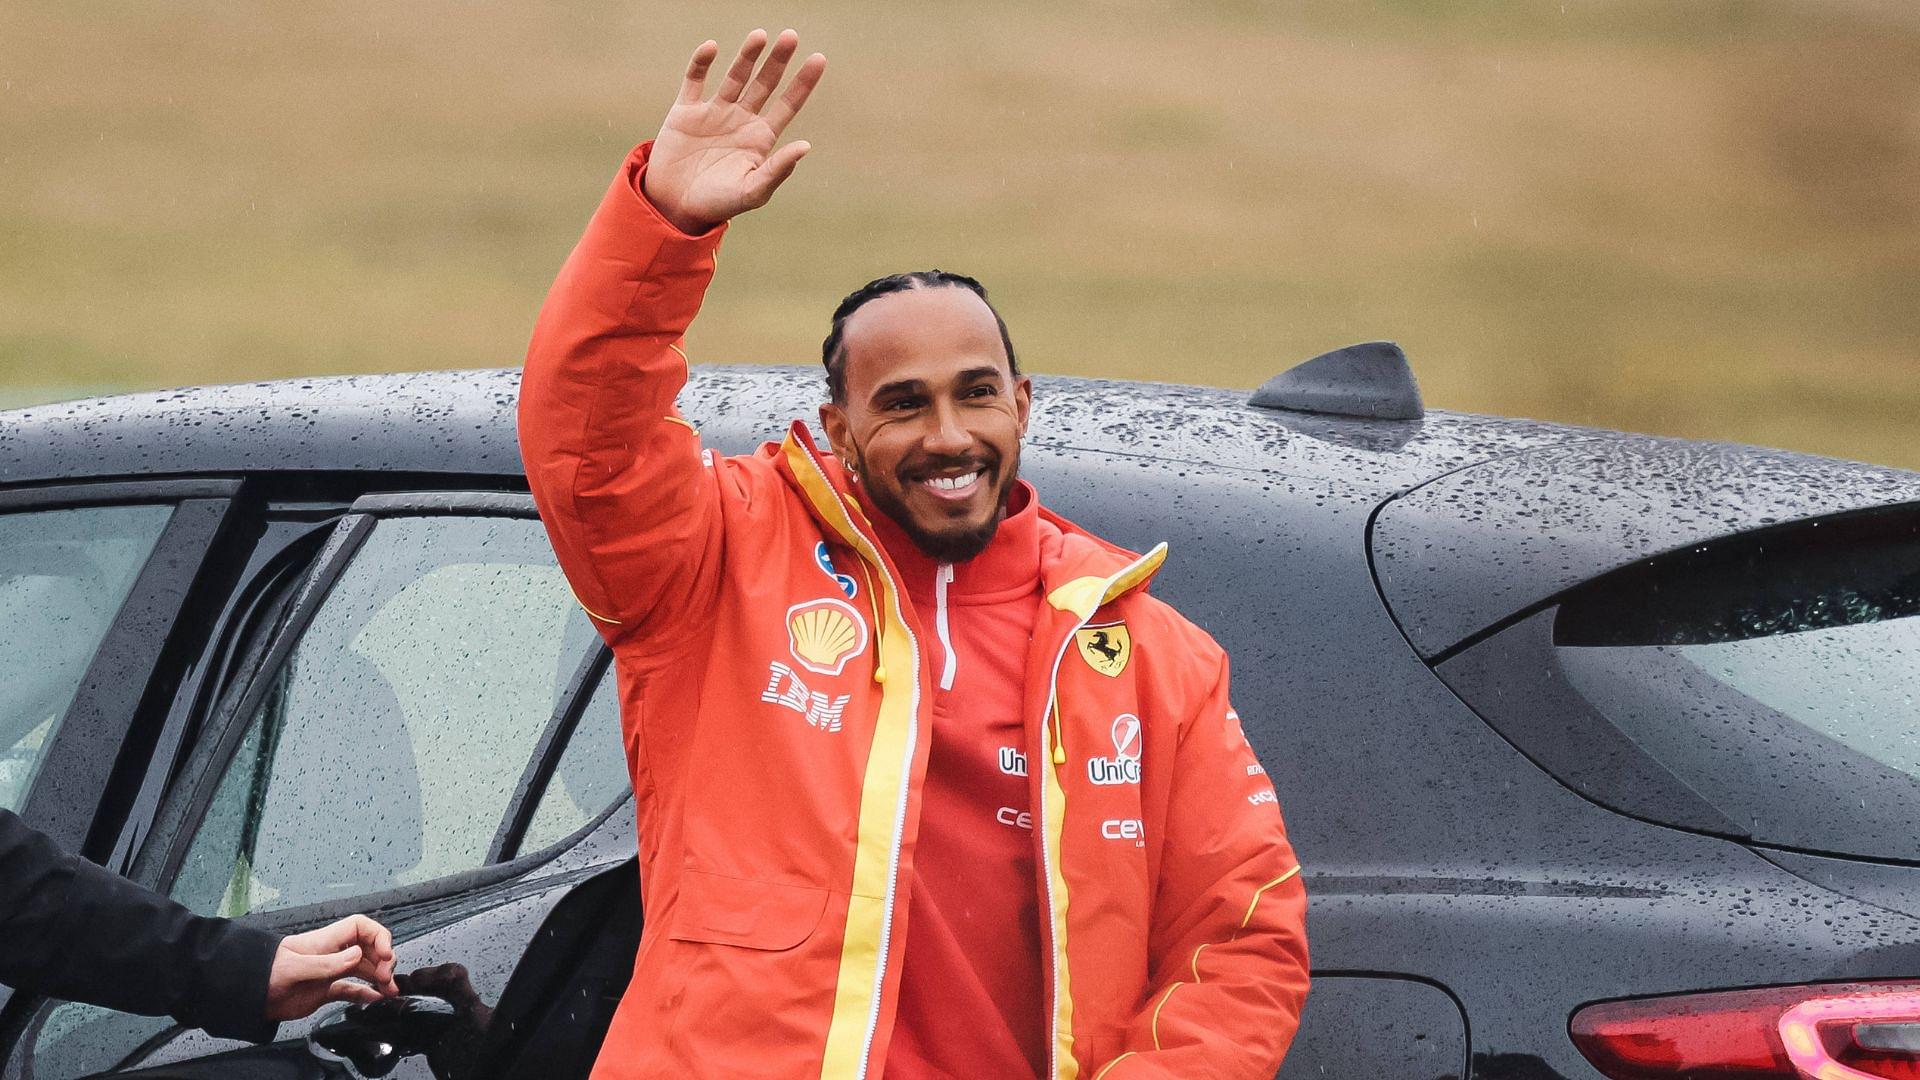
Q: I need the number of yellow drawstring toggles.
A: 2